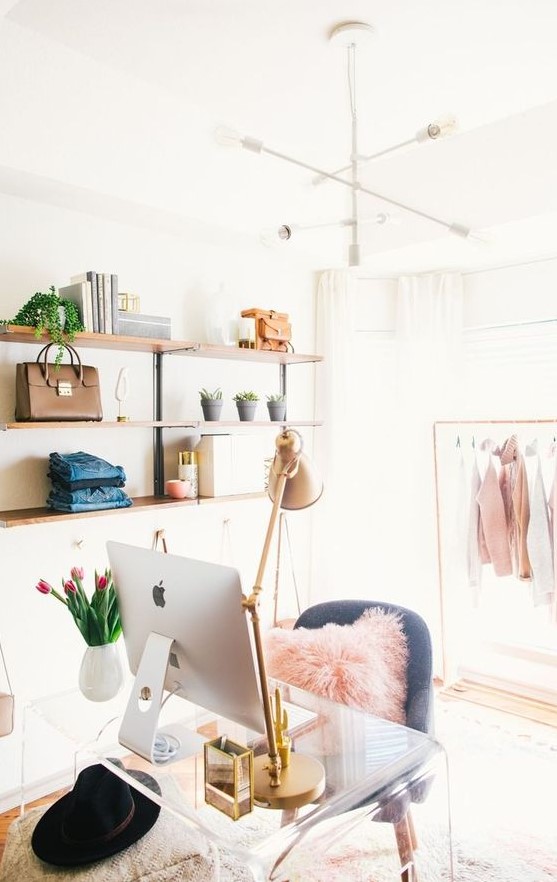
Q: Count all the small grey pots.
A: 3